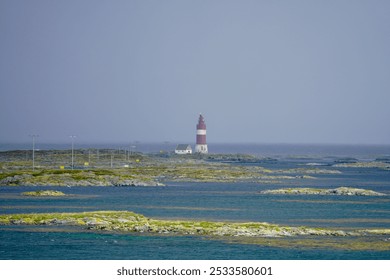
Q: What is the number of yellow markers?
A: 3